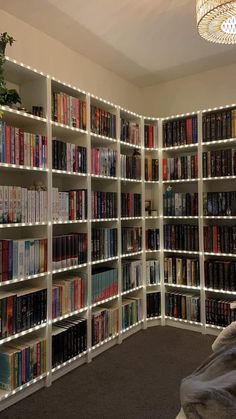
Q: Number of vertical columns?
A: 7